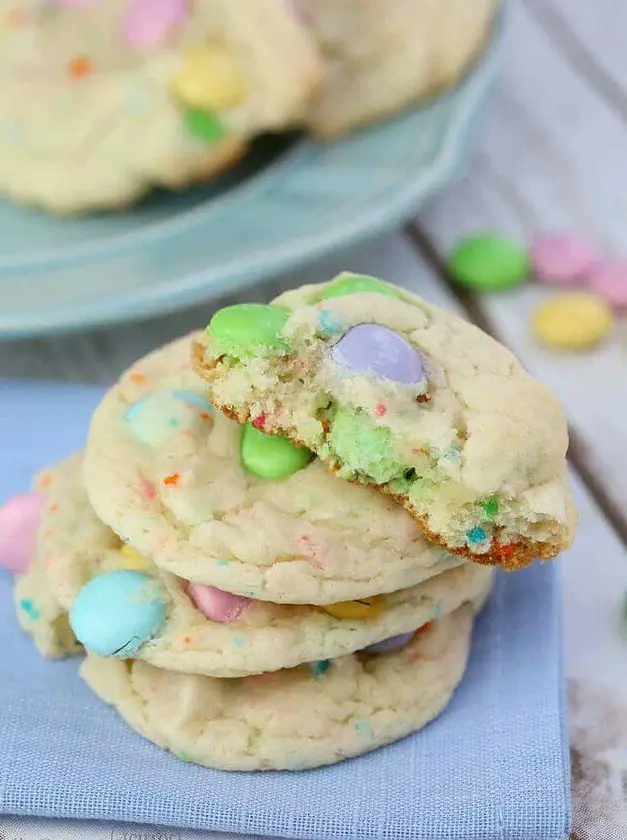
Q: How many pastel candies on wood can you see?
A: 4